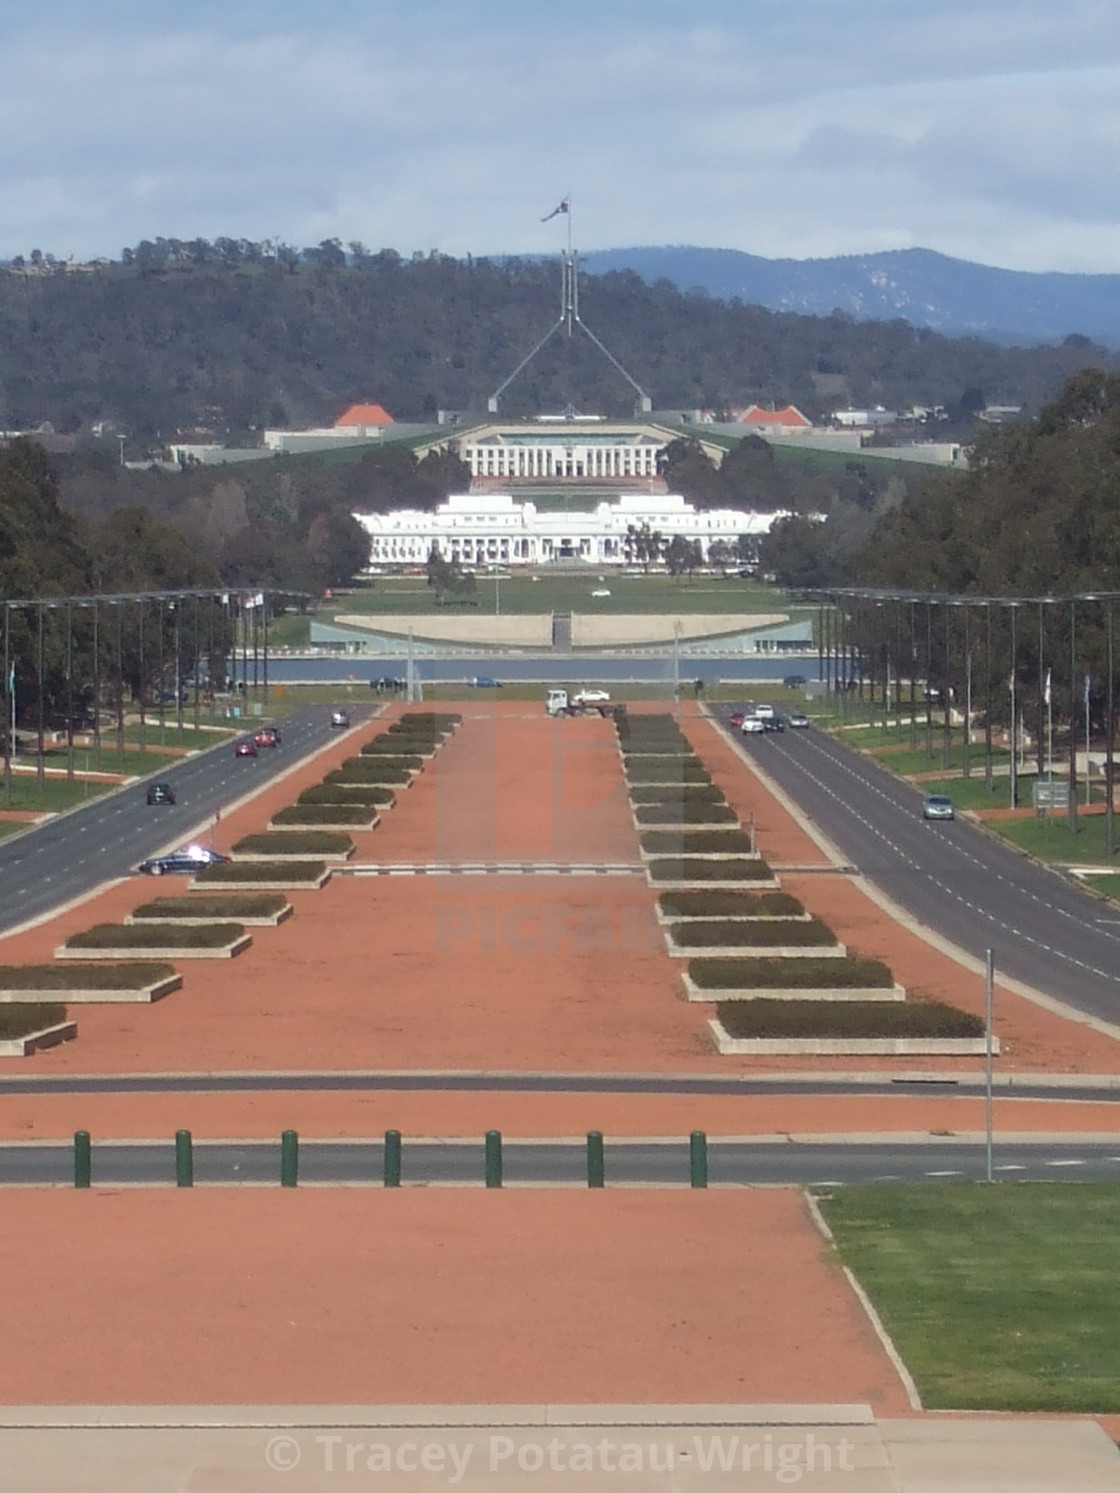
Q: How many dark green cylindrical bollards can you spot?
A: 7